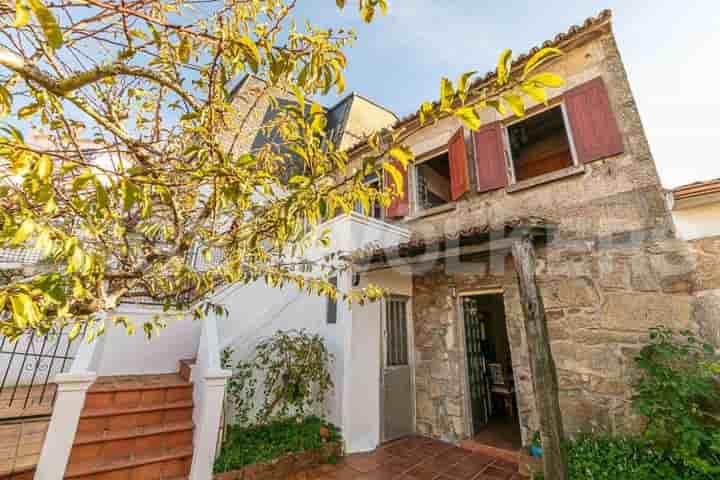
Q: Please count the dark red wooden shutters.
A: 4